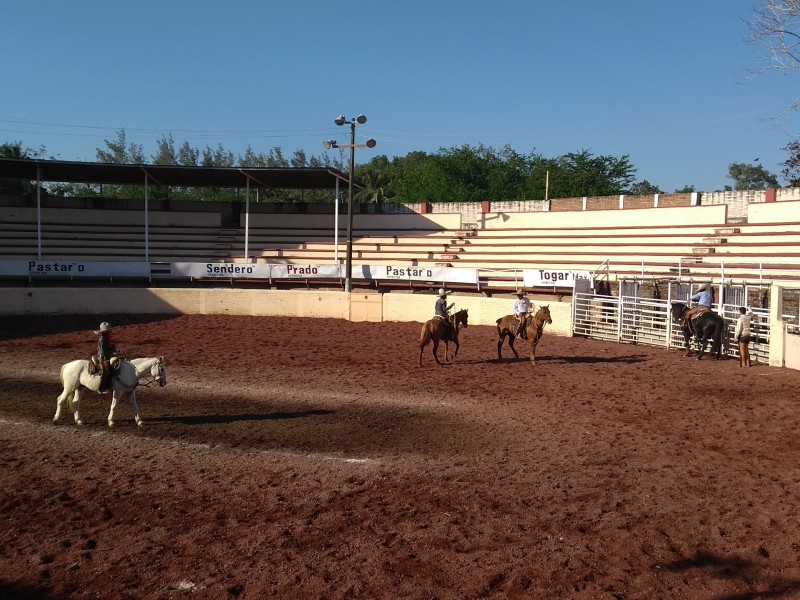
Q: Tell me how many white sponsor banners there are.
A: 5